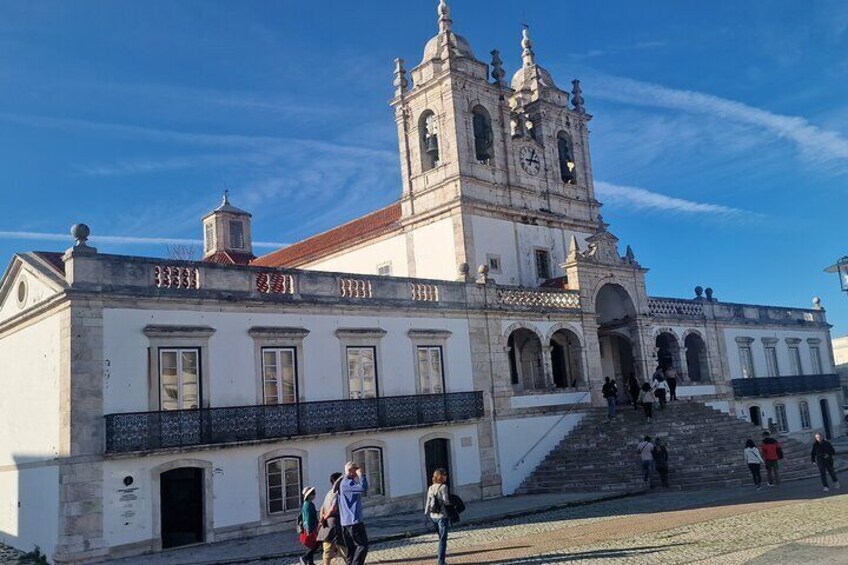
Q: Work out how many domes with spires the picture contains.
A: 2